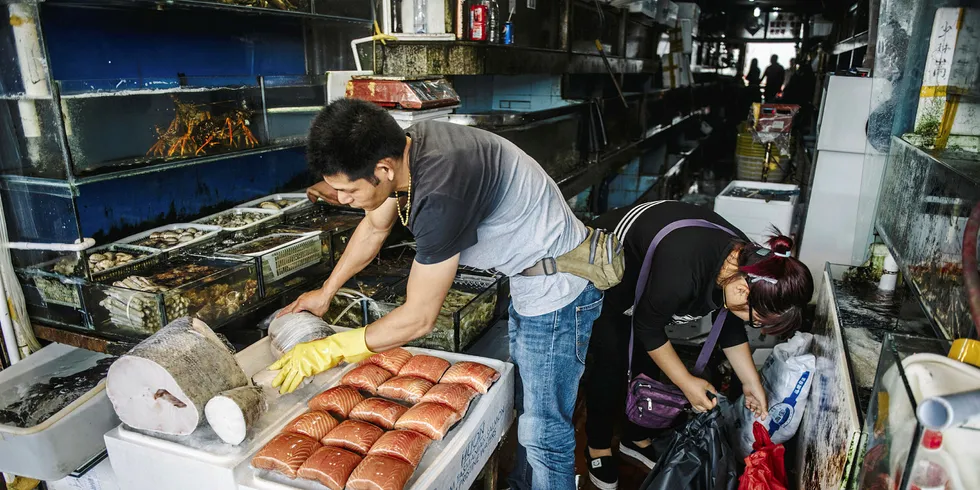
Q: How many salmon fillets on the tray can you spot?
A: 15